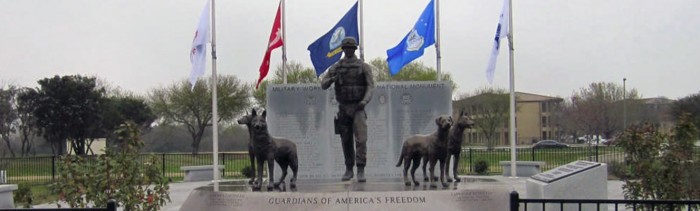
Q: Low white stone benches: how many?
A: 3